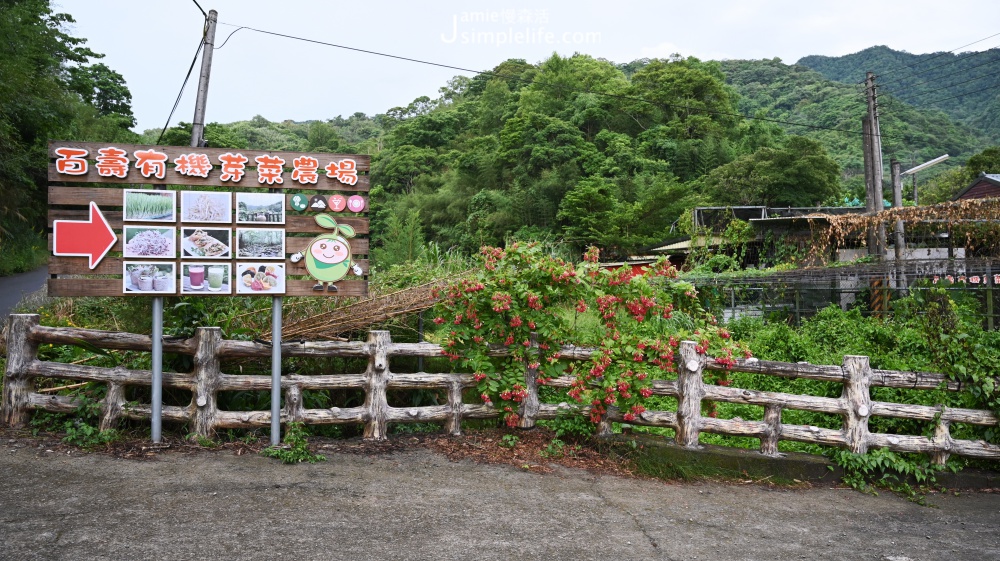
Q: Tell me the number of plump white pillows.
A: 0